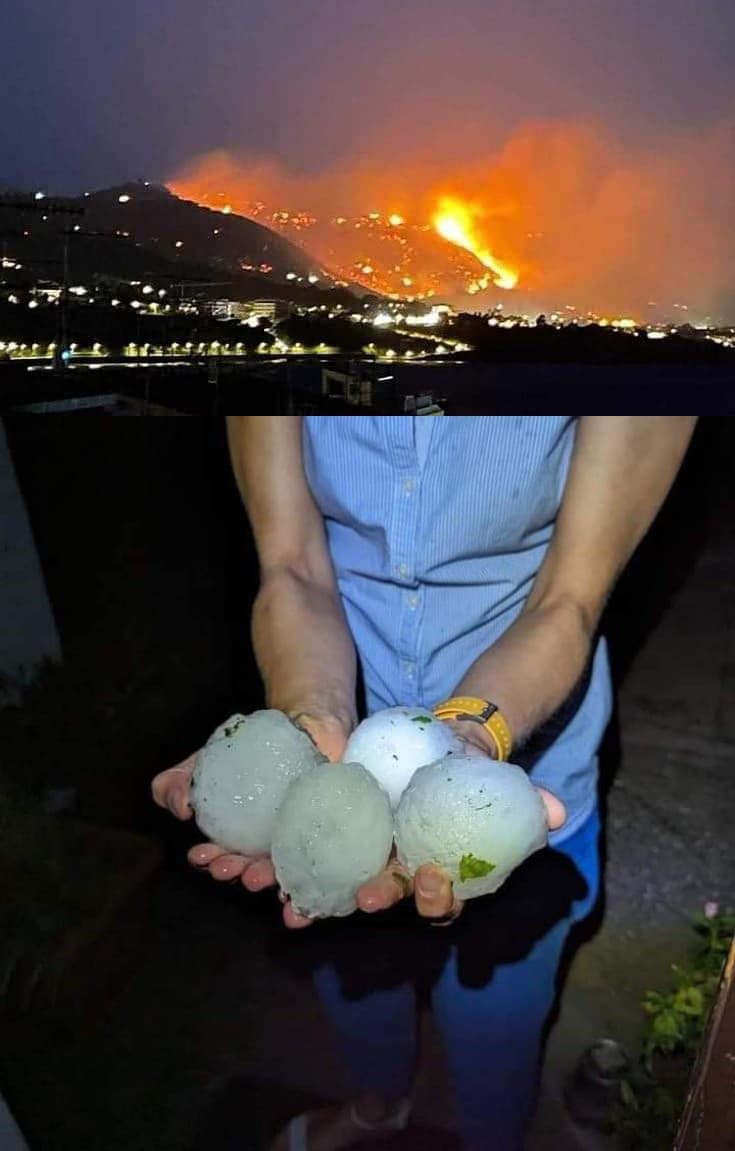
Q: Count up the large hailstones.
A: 4